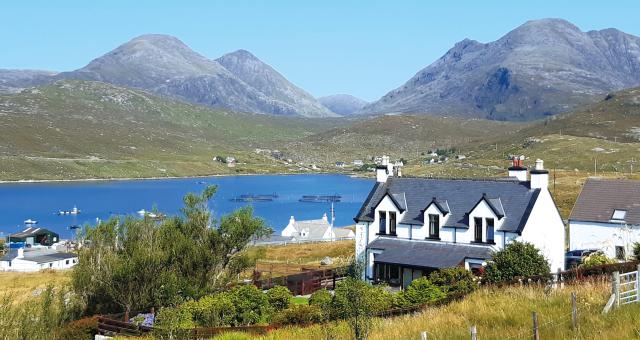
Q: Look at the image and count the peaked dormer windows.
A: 3